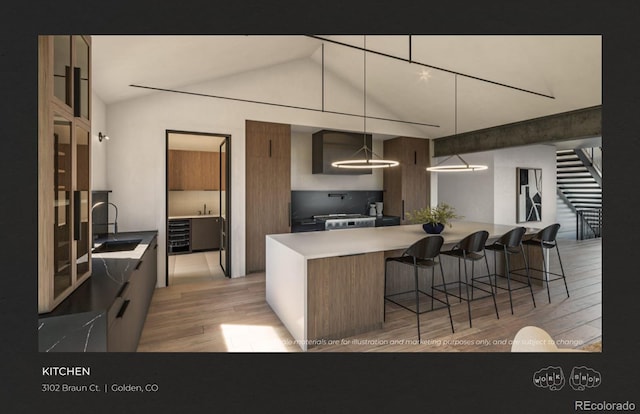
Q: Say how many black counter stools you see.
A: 4